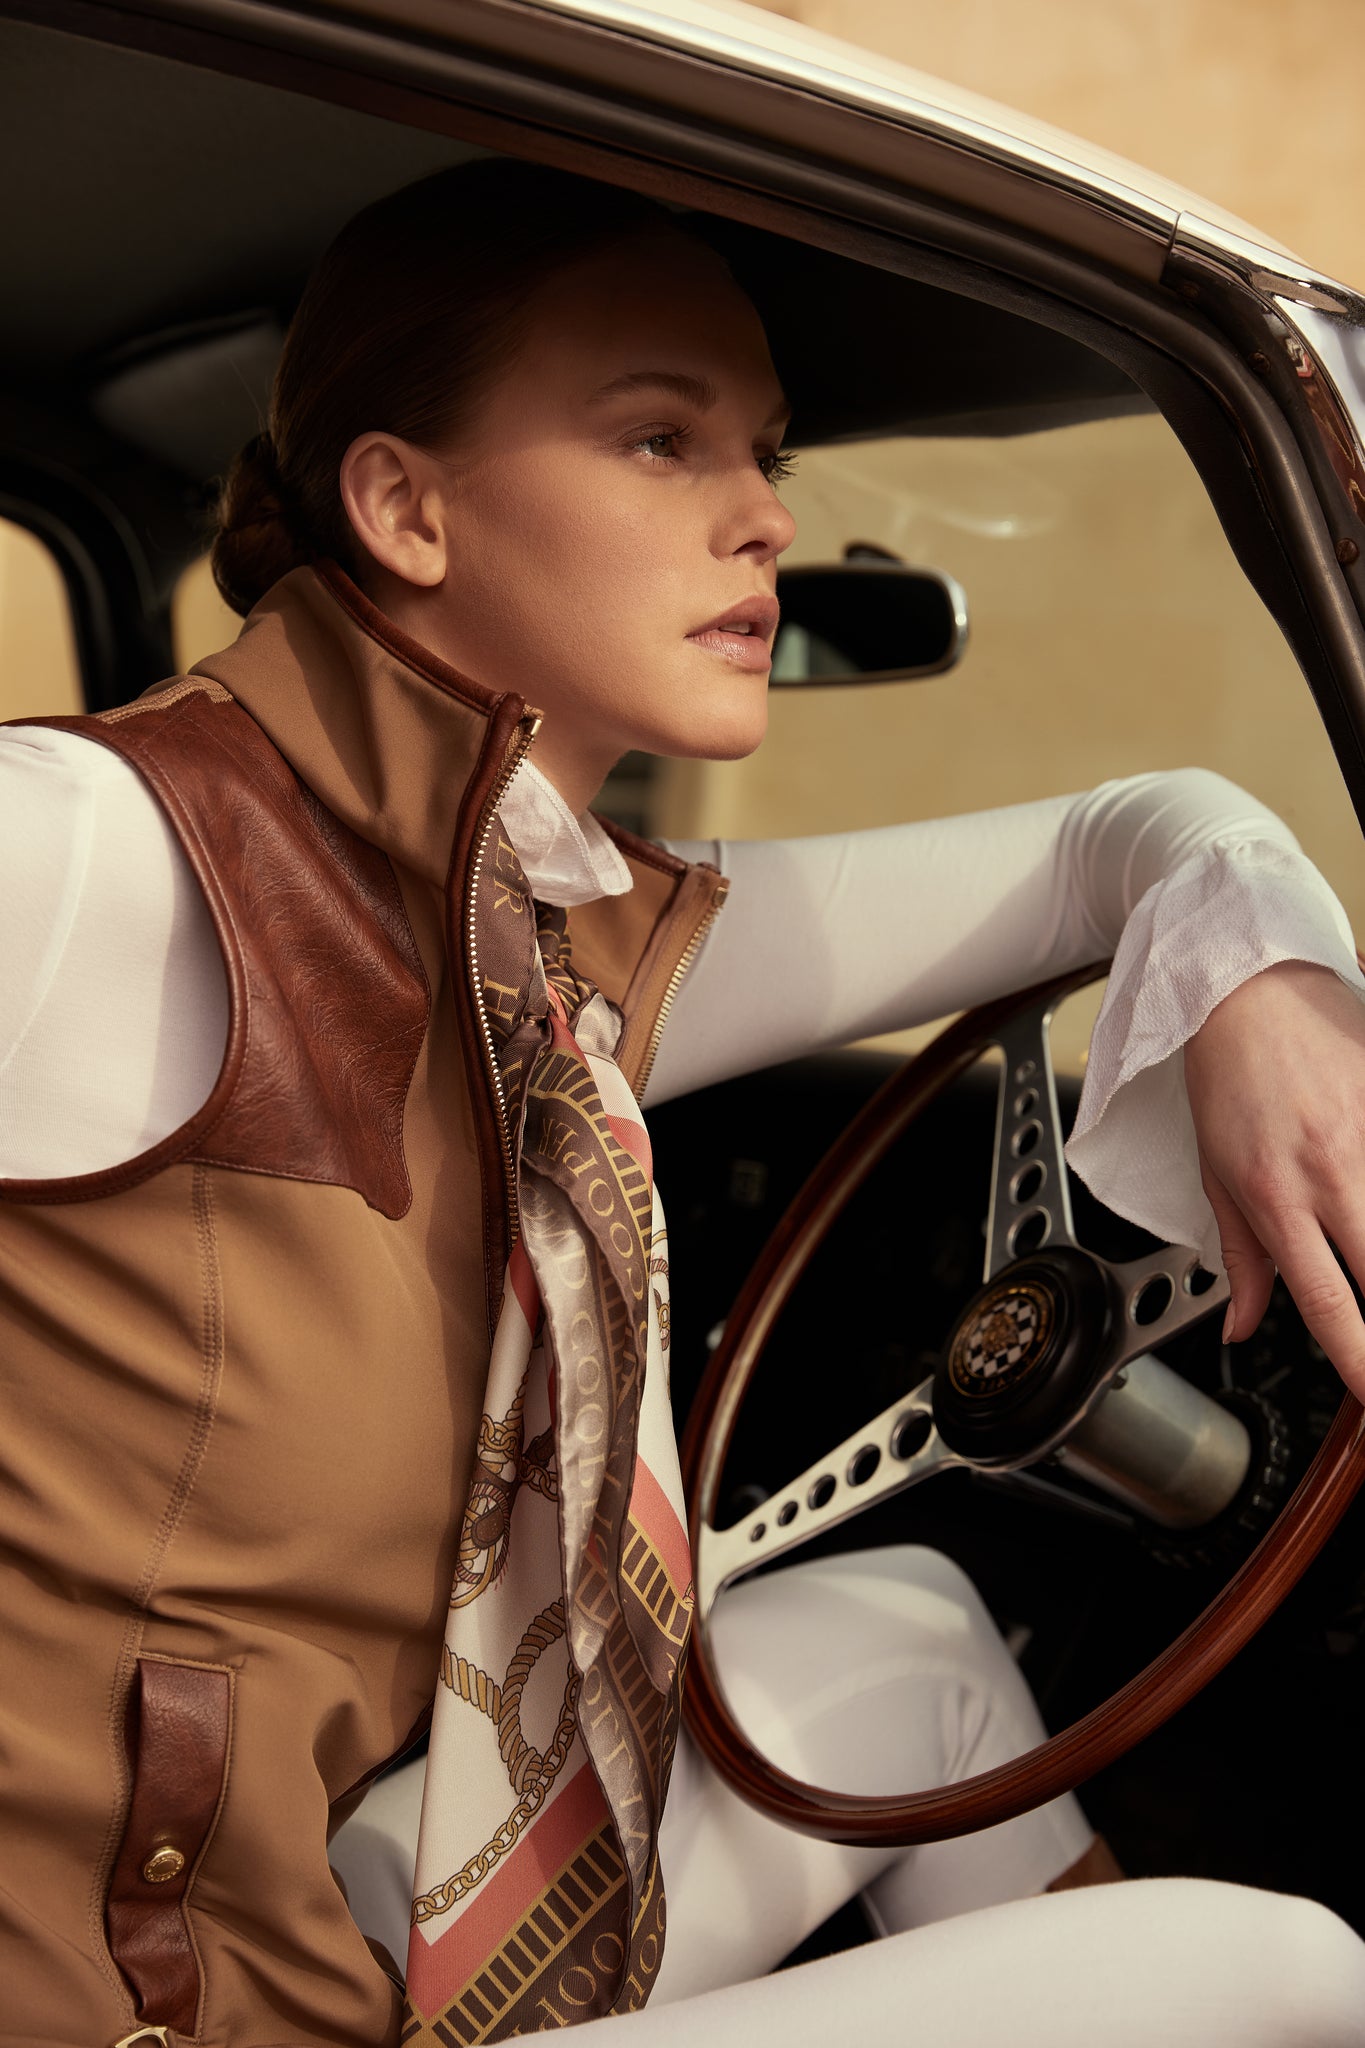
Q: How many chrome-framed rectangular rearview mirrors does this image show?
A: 1